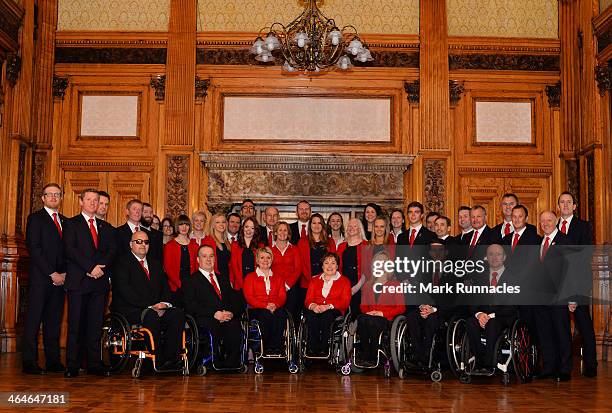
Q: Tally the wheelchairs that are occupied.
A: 7